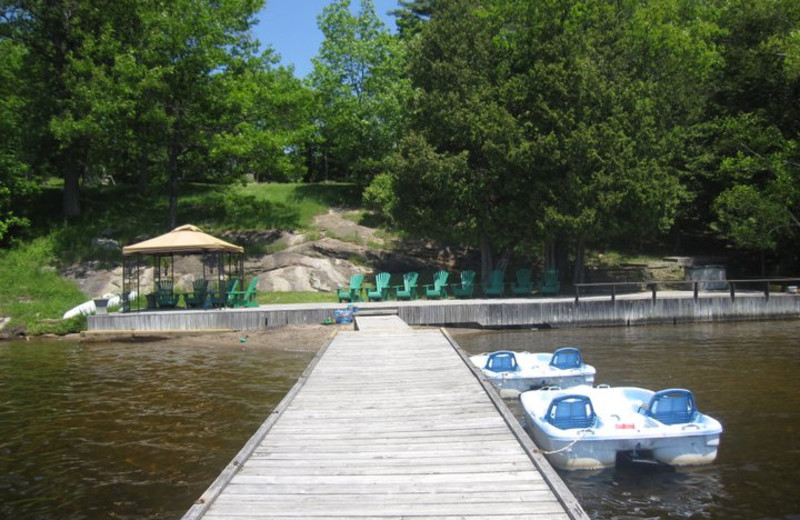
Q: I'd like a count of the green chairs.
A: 12